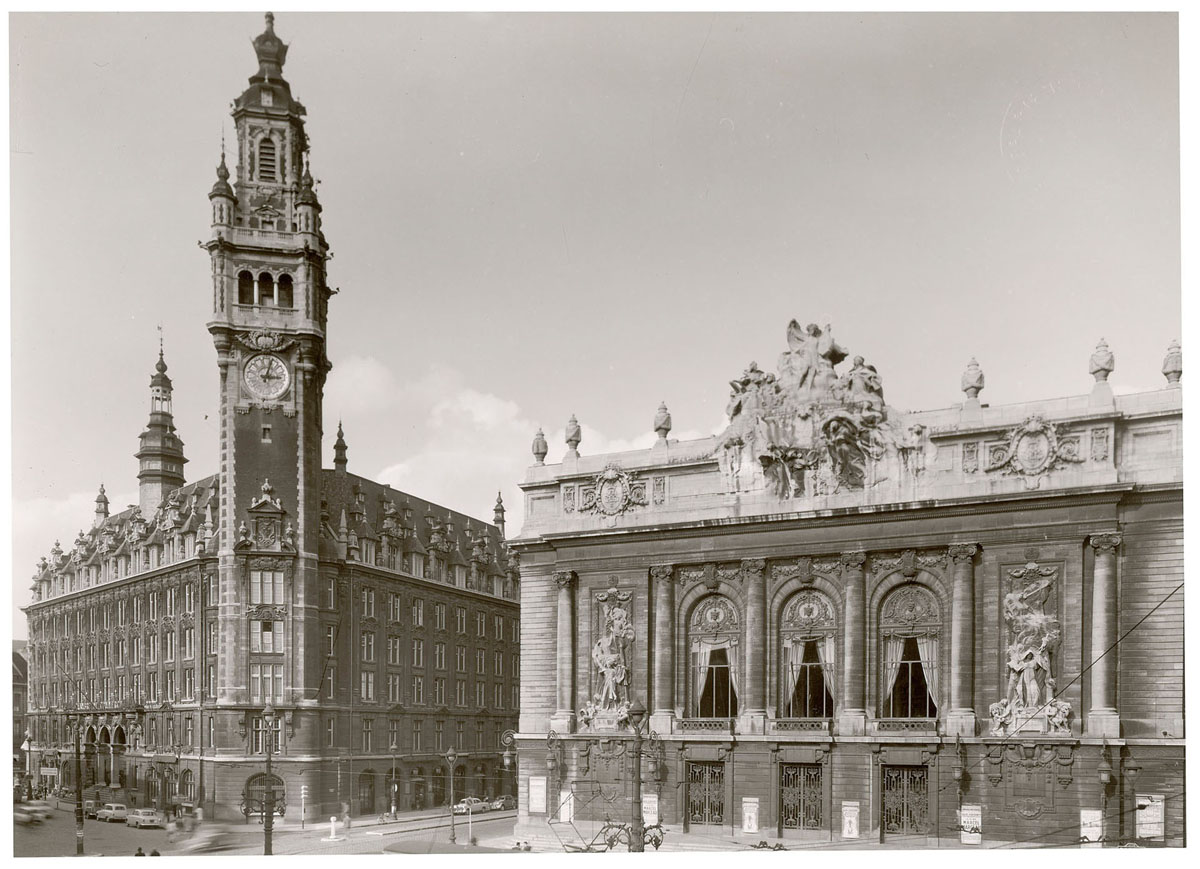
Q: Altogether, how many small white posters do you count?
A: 8